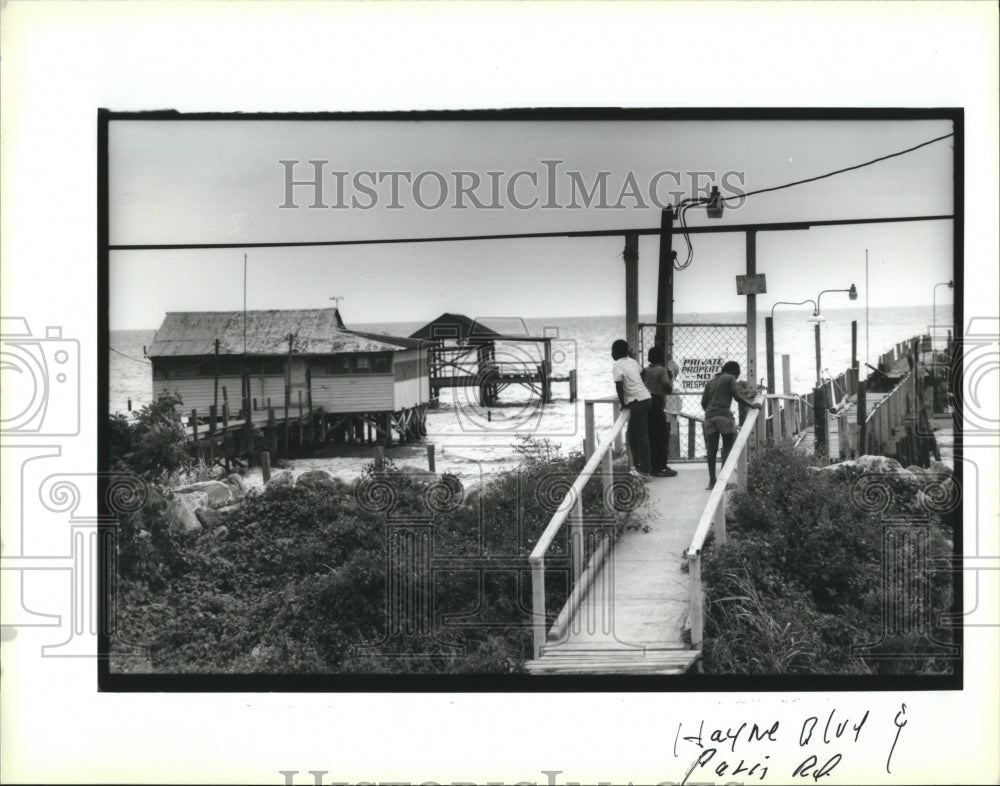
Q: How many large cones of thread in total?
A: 0